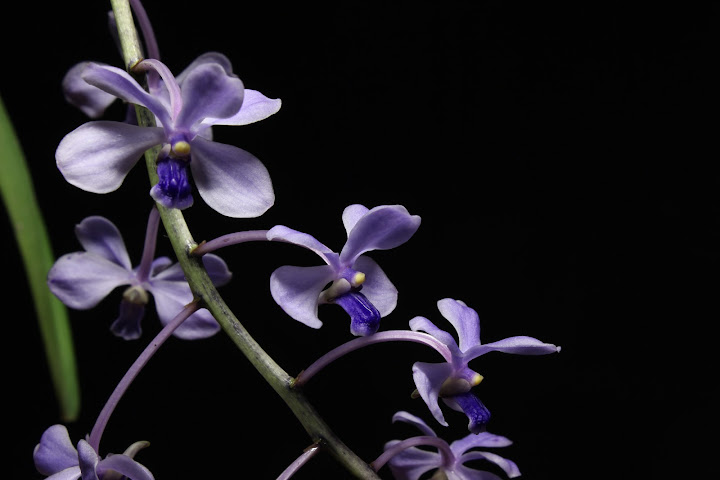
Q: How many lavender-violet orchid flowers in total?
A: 7